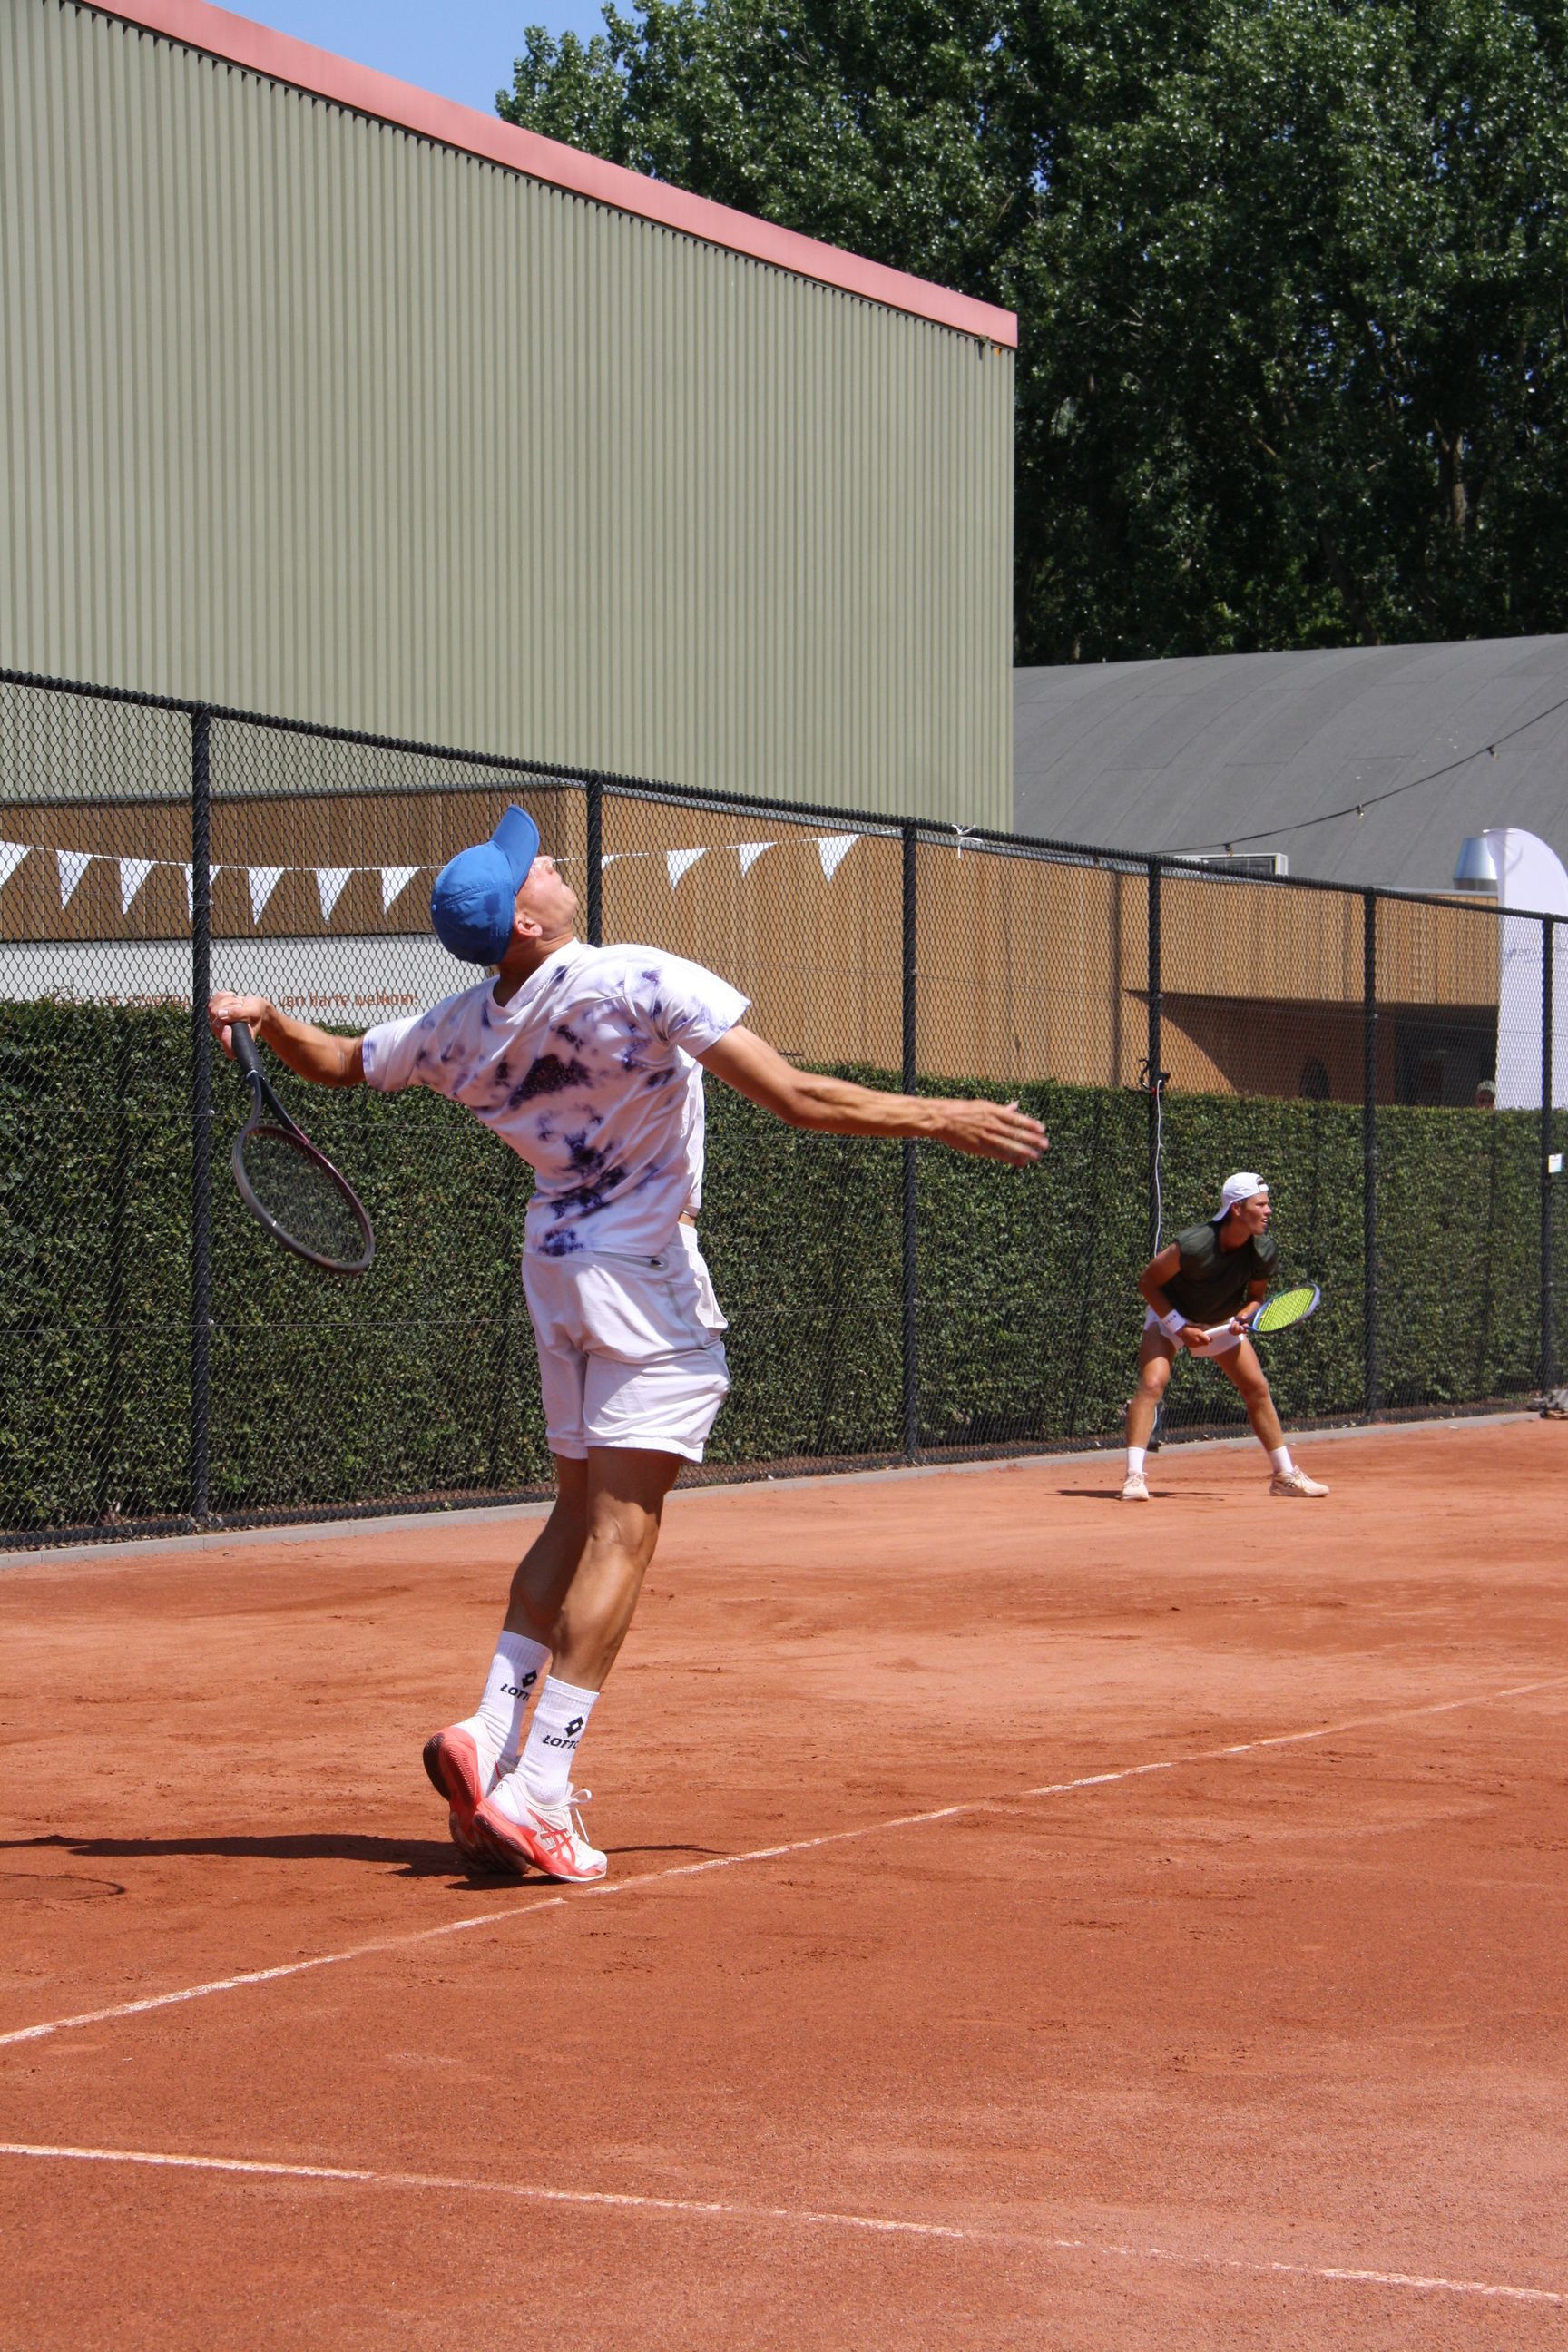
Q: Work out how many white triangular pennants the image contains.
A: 11